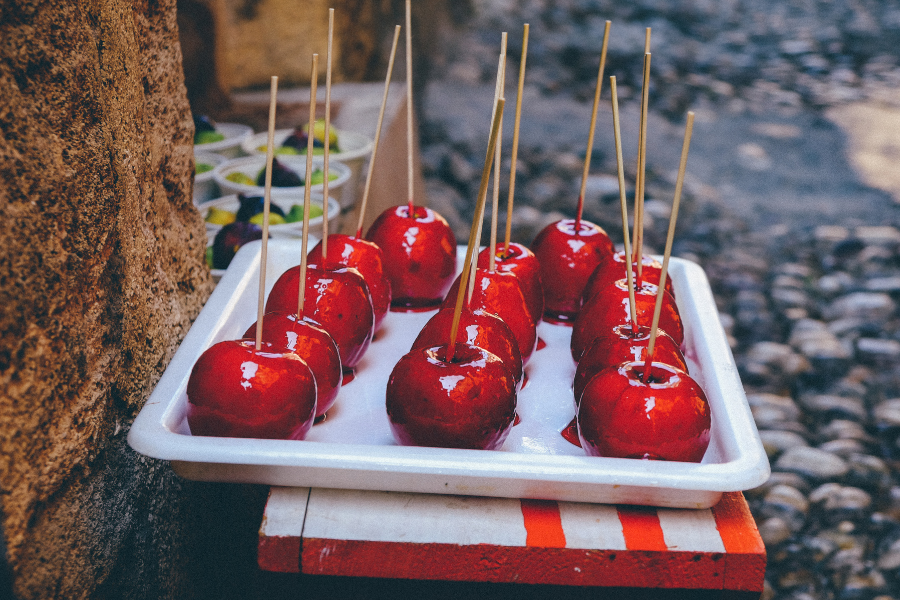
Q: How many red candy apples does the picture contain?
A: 14